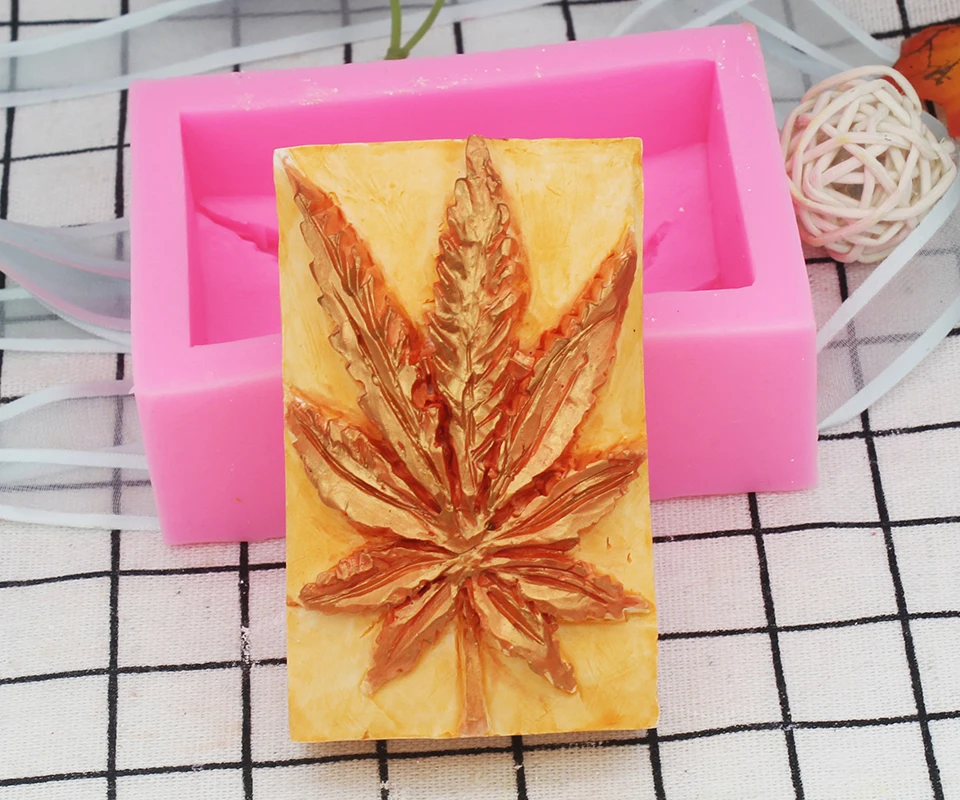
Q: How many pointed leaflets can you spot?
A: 9